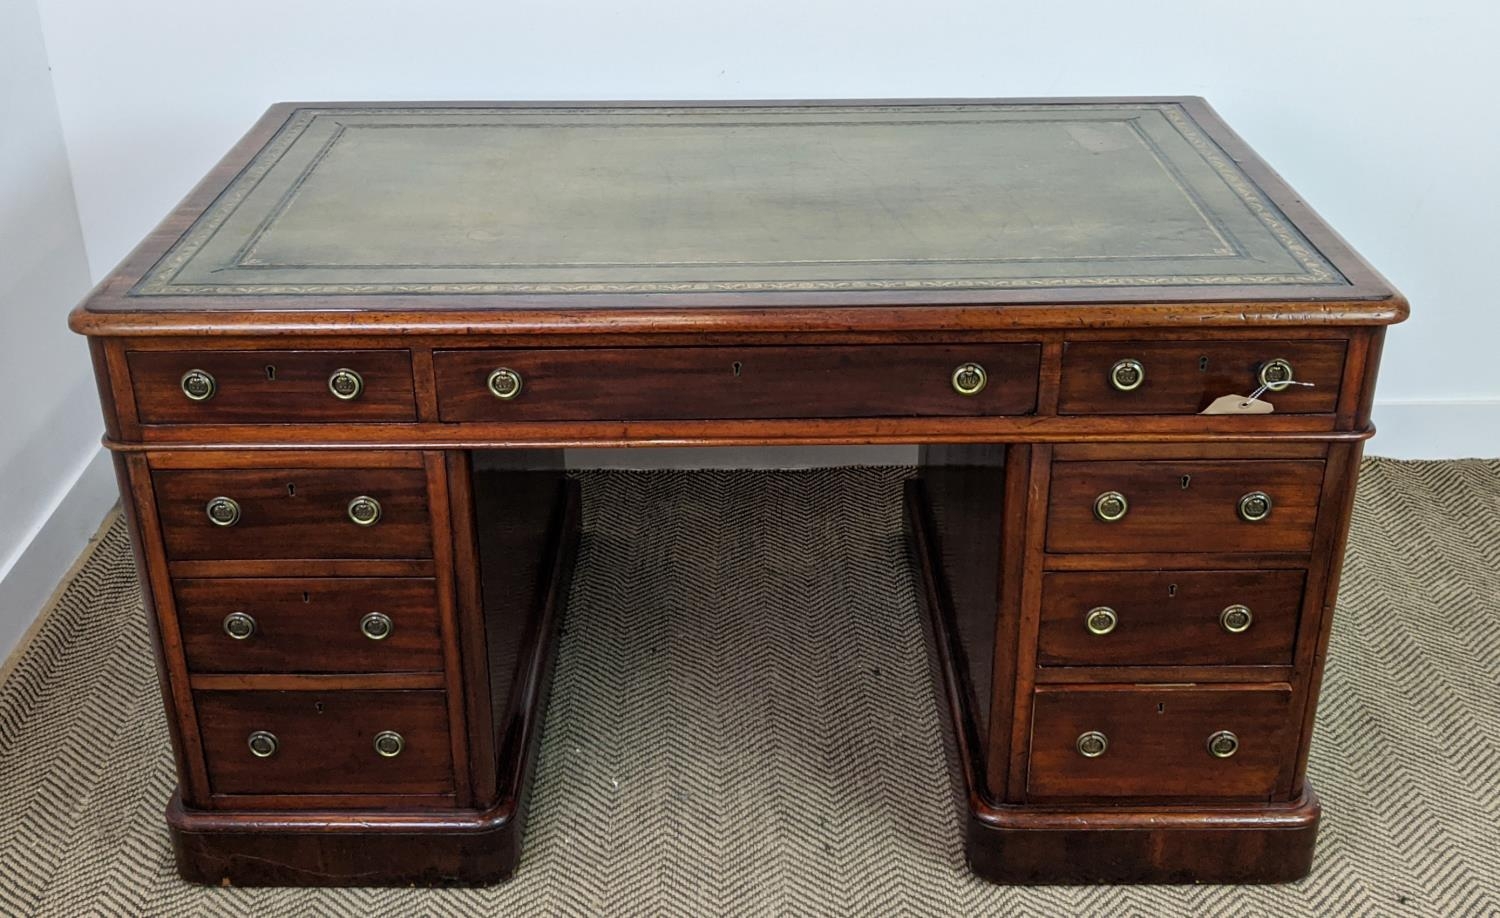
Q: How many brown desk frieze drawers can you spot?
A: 3